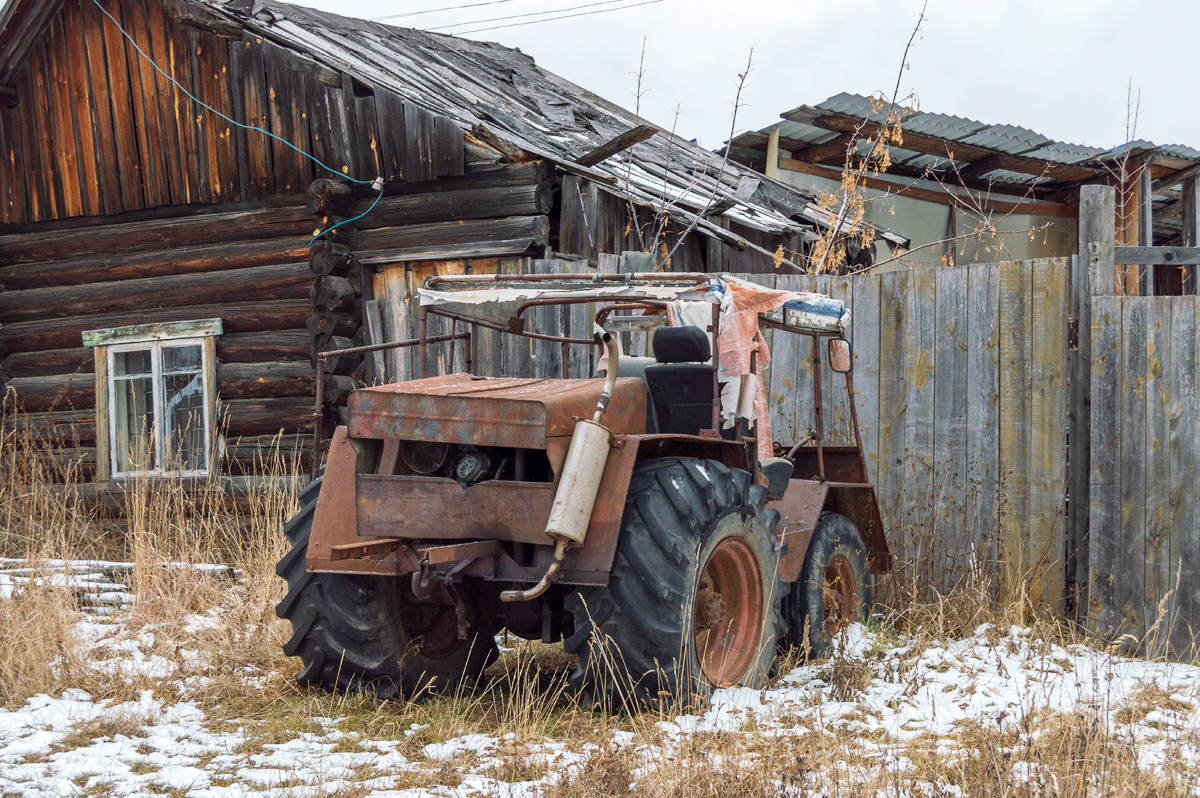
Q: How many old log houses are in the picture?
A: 1